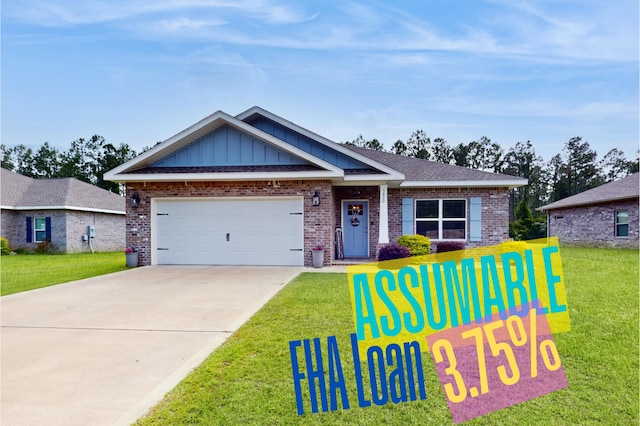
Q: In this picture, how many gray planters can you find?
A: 2